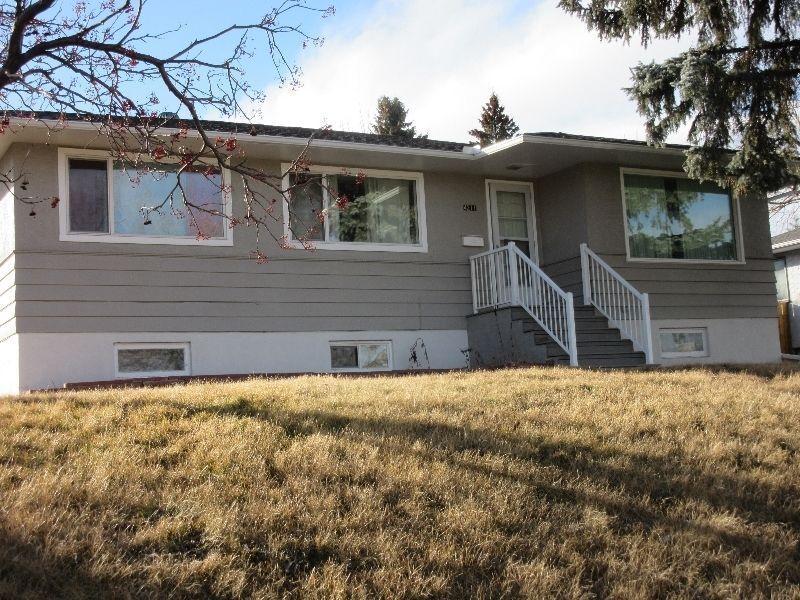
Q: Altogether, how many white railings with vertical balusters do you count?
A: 2